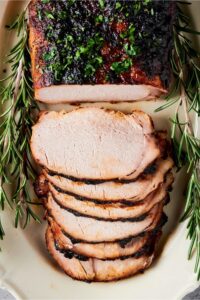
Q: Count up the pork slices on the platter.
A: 6